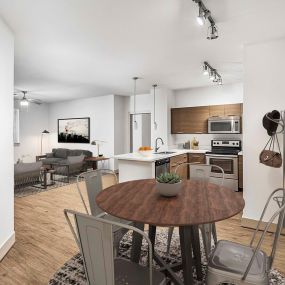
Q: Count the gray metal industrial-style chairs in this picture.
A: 4